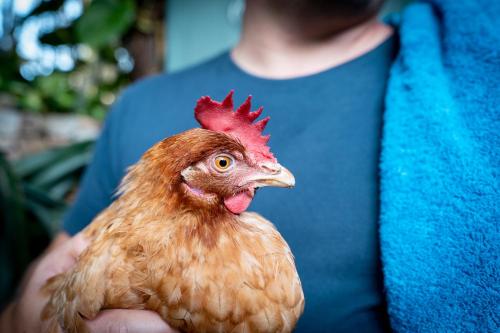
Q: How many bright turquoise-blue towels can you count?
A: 1